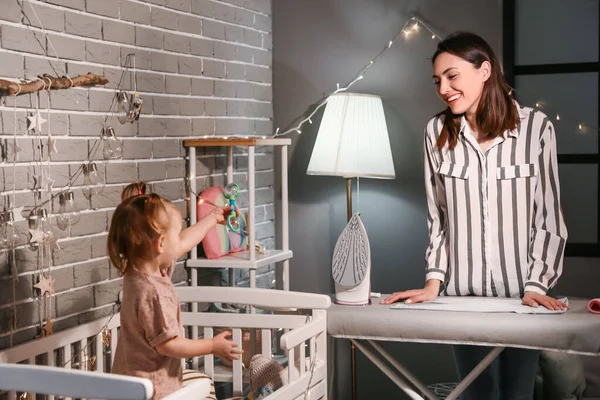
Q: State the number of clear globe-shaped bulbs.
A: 6